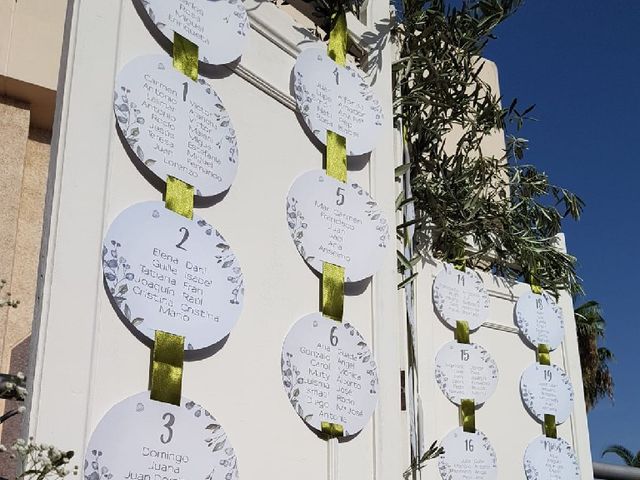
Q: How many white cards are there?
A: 13